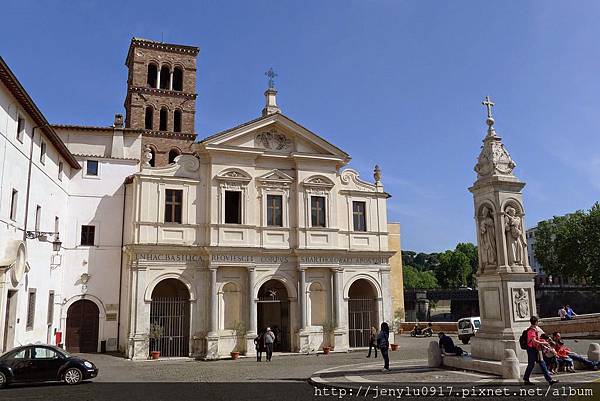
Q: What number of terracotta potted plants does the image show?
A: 4